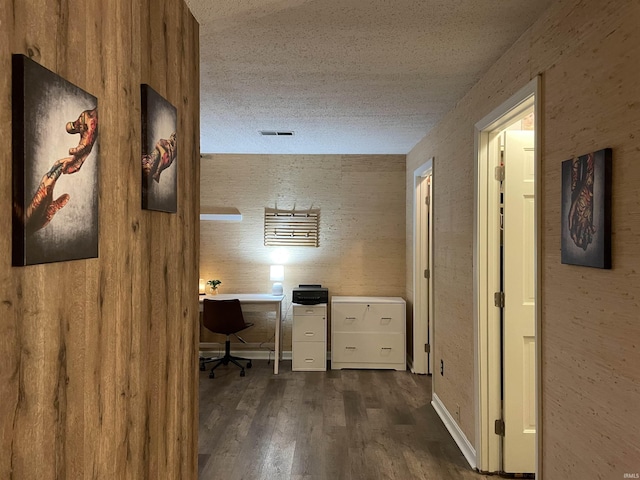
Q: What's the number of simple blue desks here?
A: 0